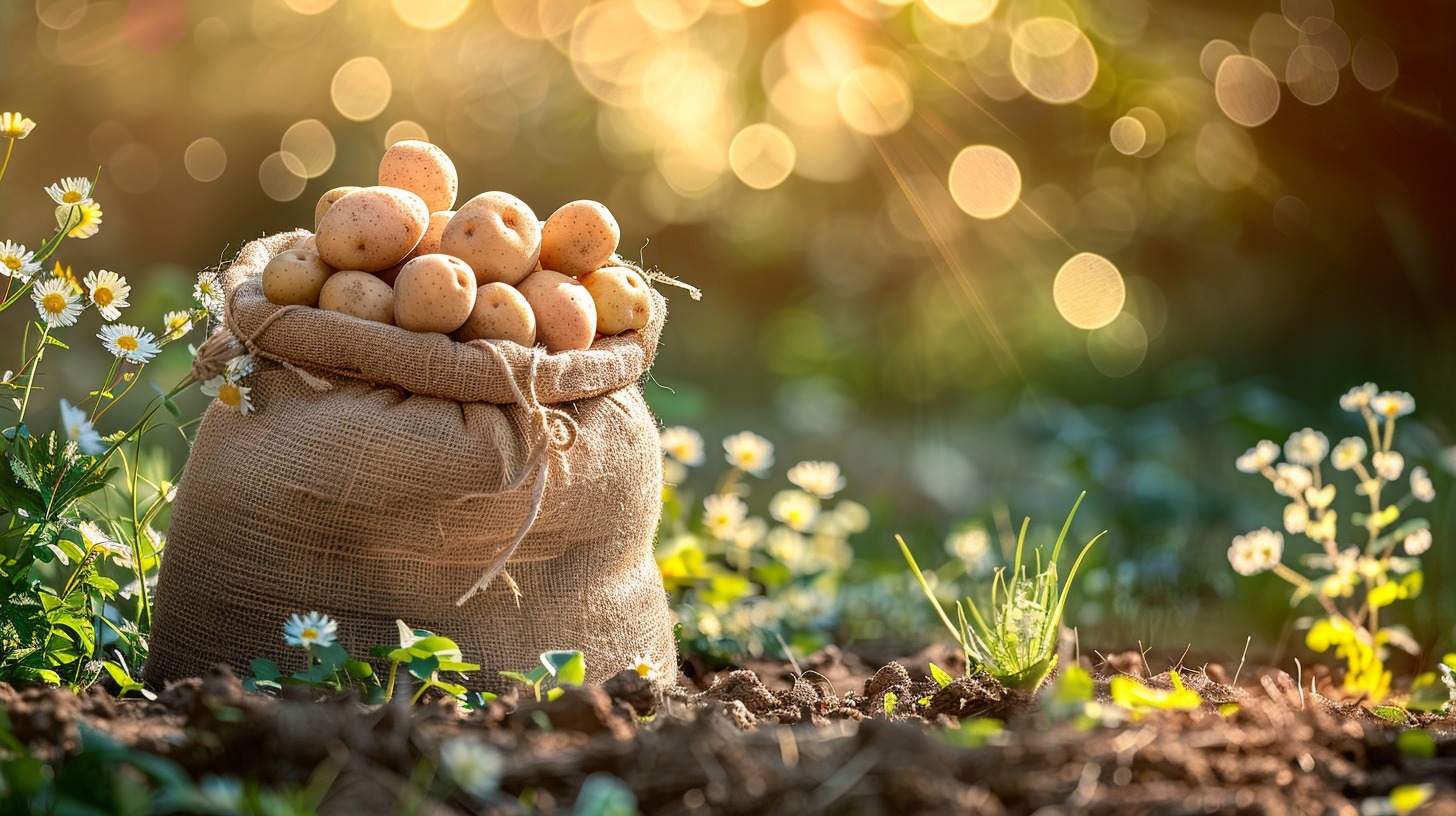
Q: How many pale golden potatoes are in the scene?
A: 12